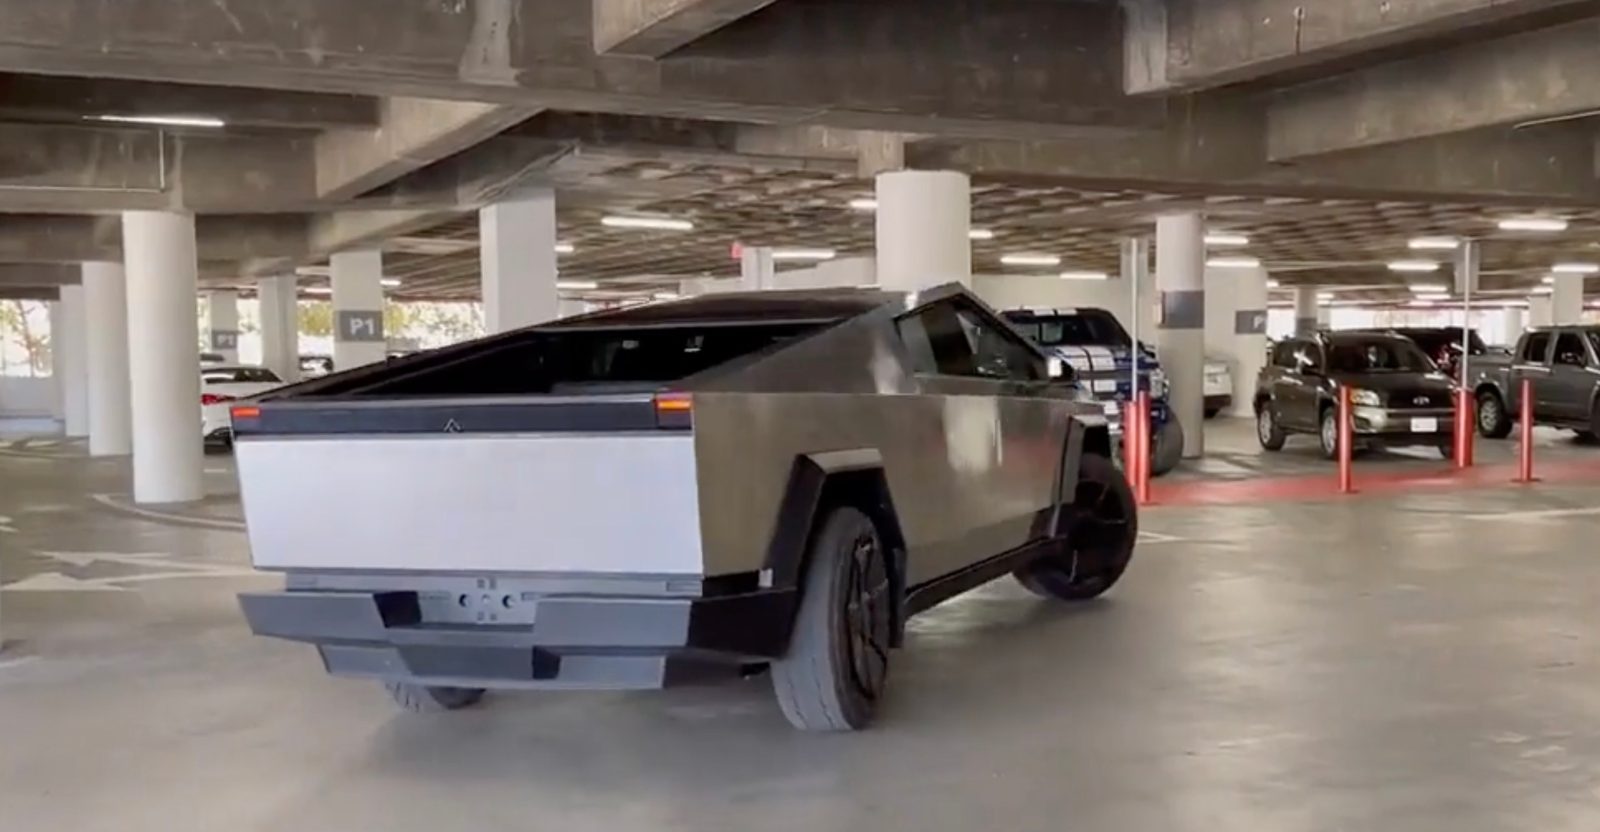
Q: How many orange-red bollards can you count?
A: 5